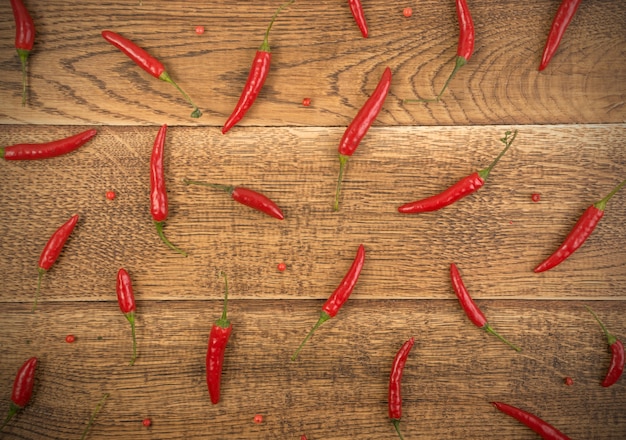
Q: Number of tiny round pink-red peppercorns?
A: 10